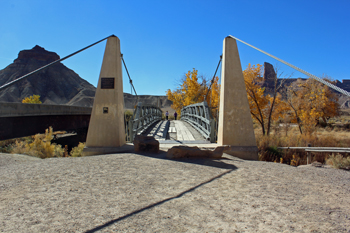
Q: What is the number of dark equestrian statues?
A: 0